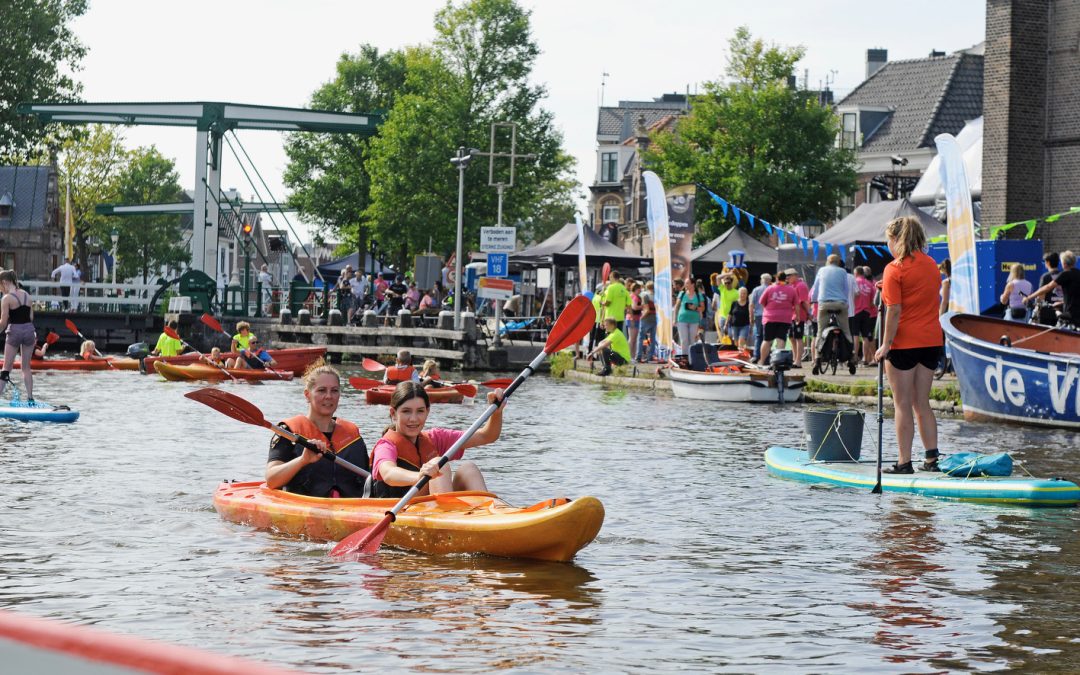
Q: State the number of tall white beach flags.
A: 3